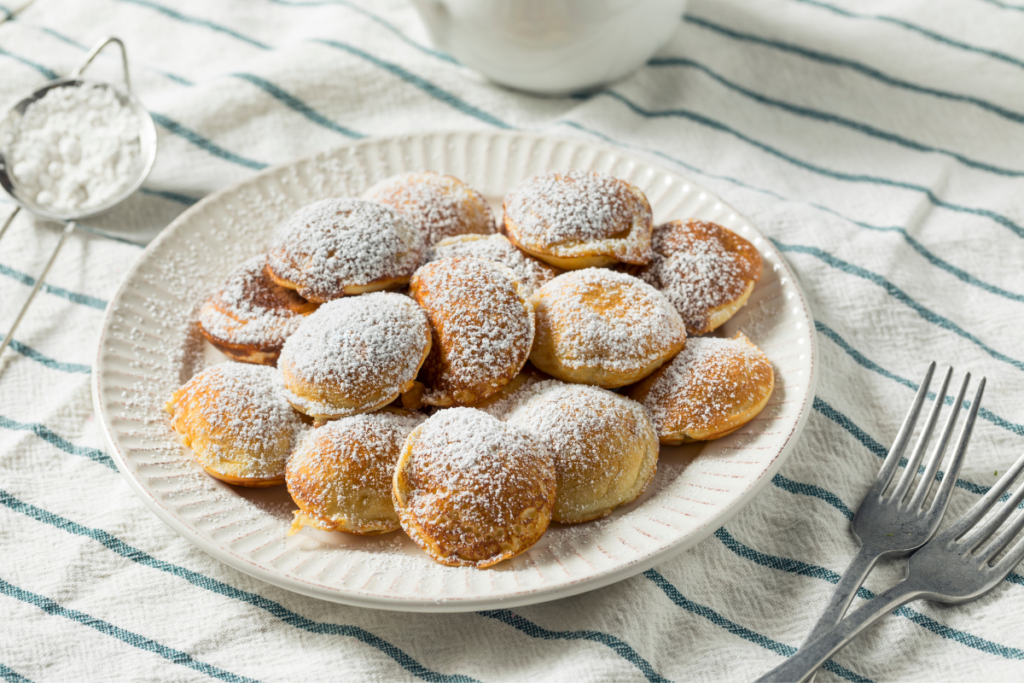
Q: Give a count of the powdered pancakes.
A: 14